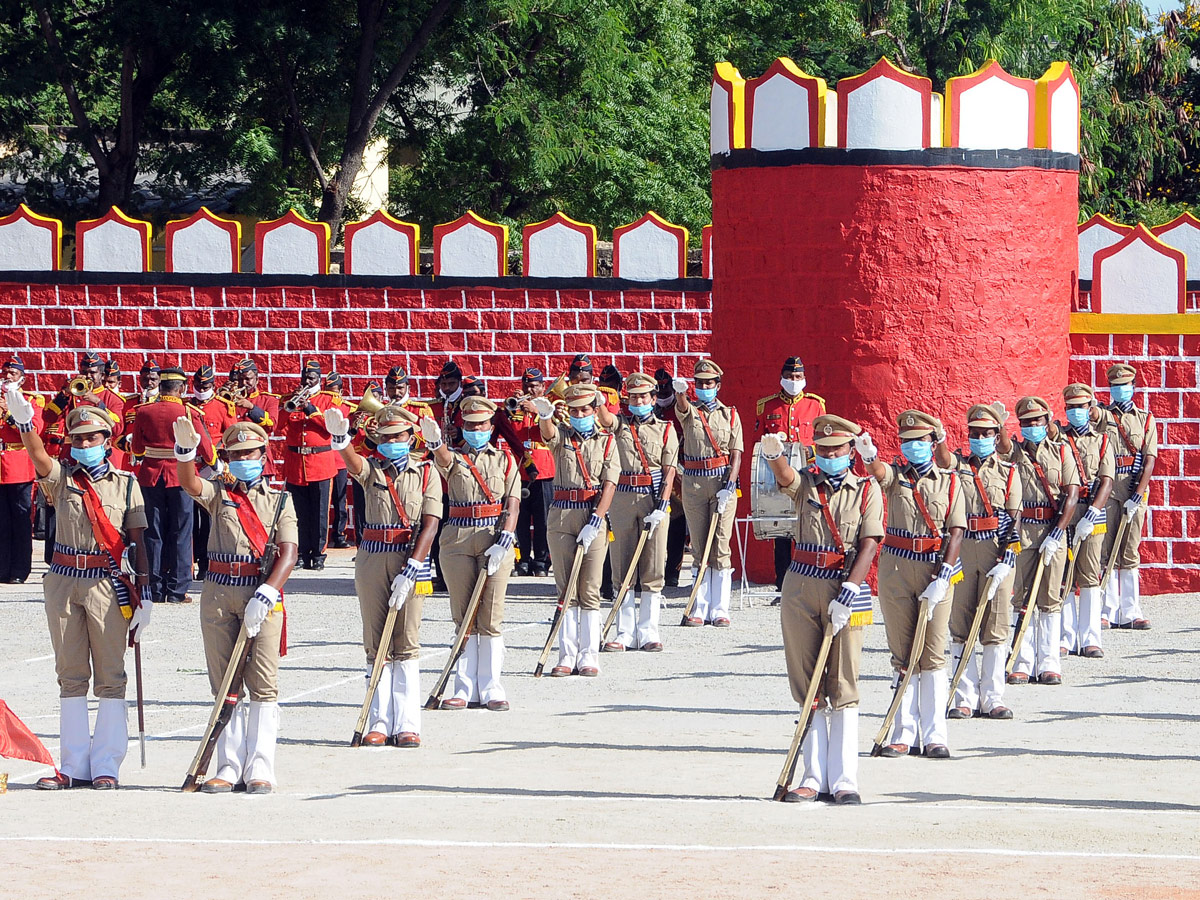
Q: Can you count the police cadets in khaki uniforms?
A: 13